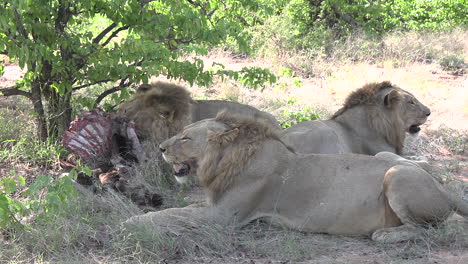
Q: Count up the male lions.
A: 3